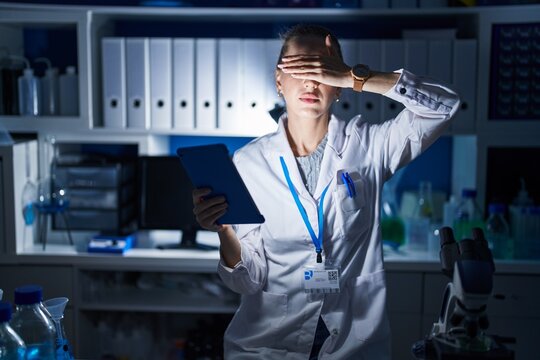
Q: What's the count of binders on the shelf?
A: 14